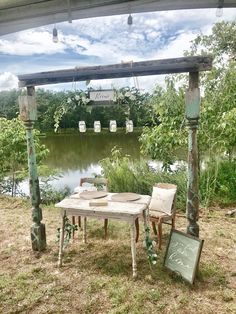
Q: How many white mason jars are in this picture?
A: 4